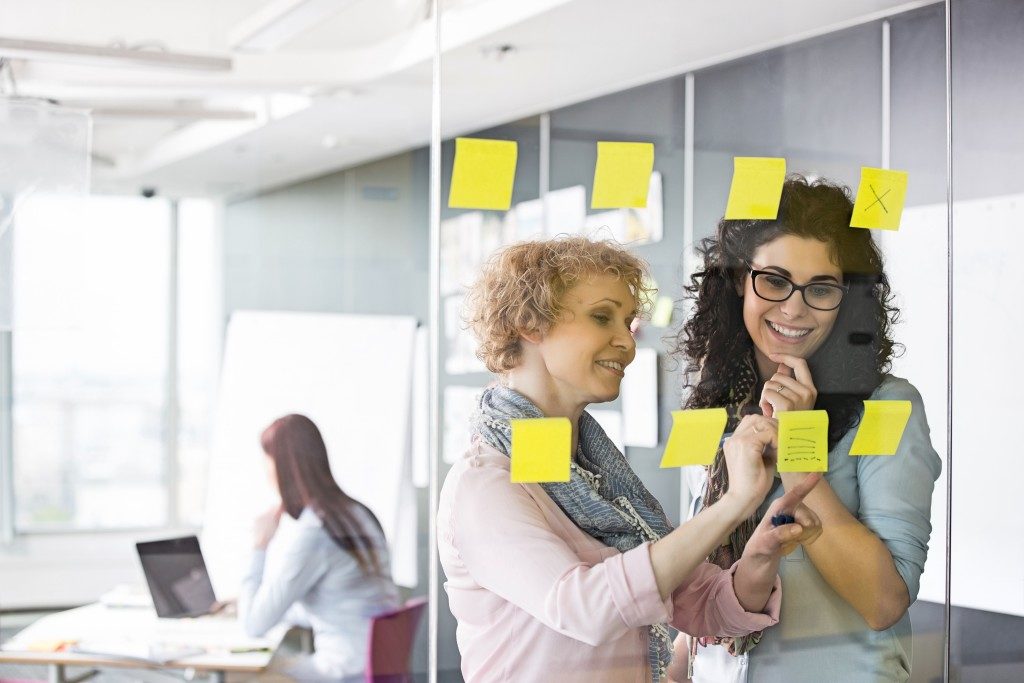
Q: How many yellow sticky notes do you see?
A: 8